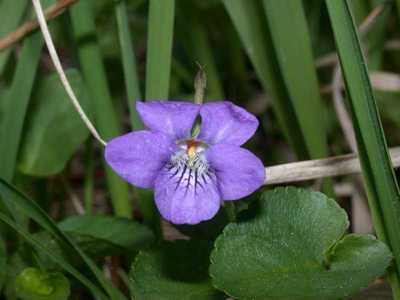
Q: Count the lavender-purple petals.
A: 5